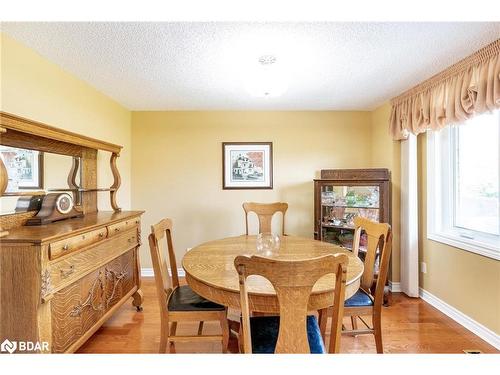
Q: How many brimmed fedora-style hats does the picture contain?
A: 0